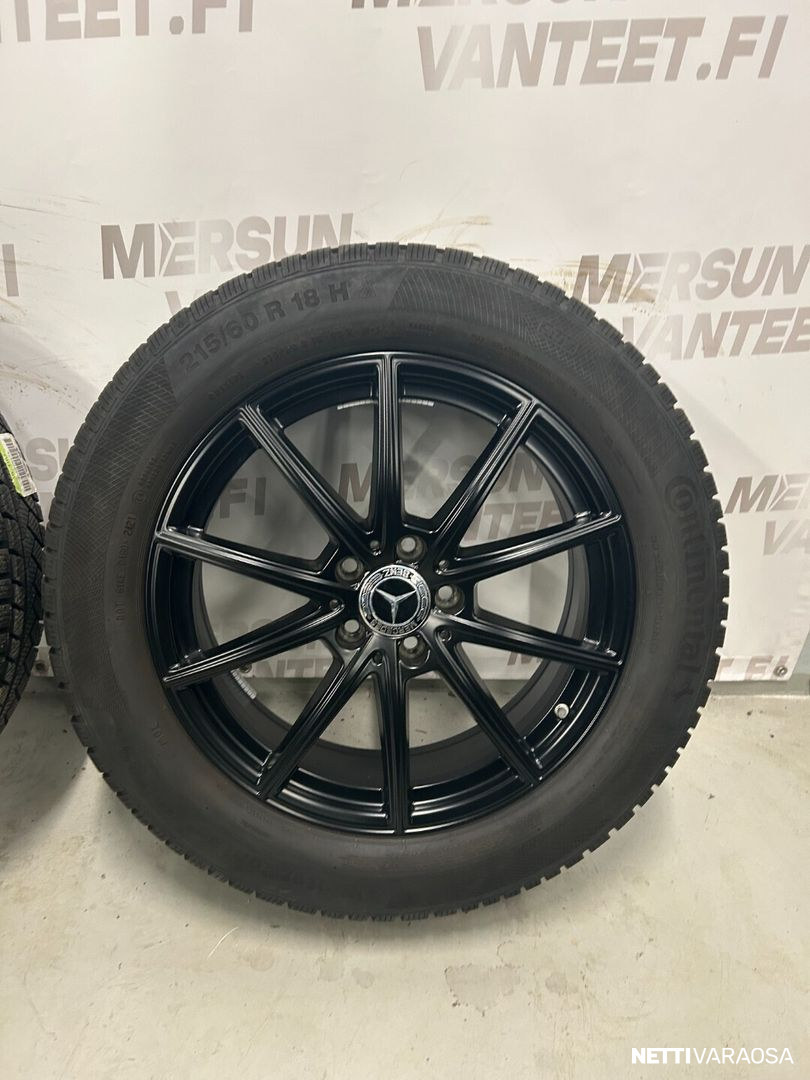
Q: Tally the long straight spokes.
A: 10